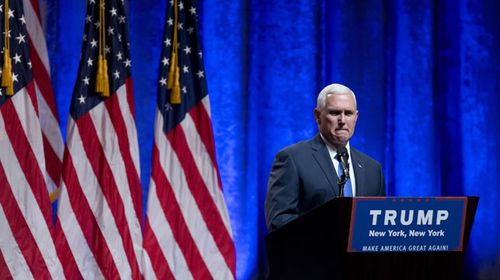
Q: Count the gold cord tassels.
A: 6